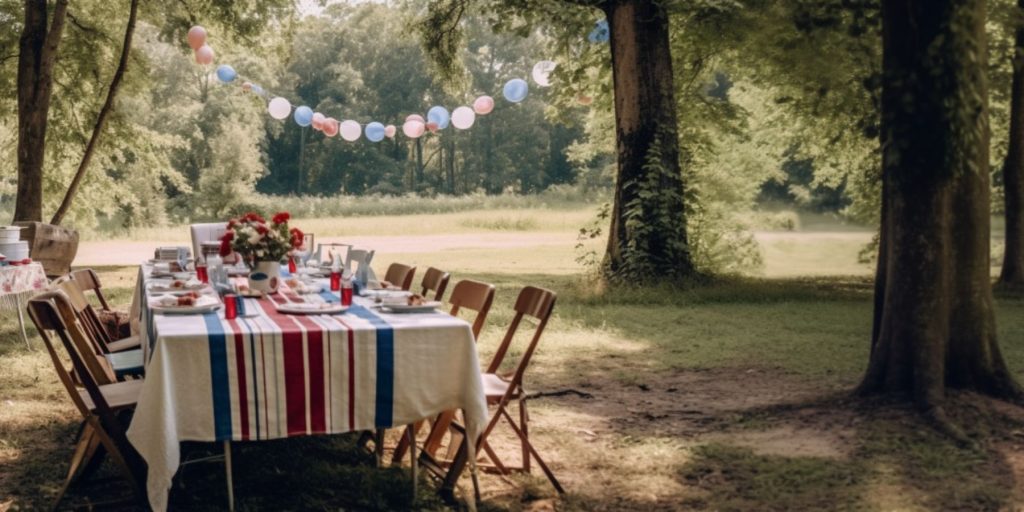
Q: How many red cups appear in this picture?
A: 5